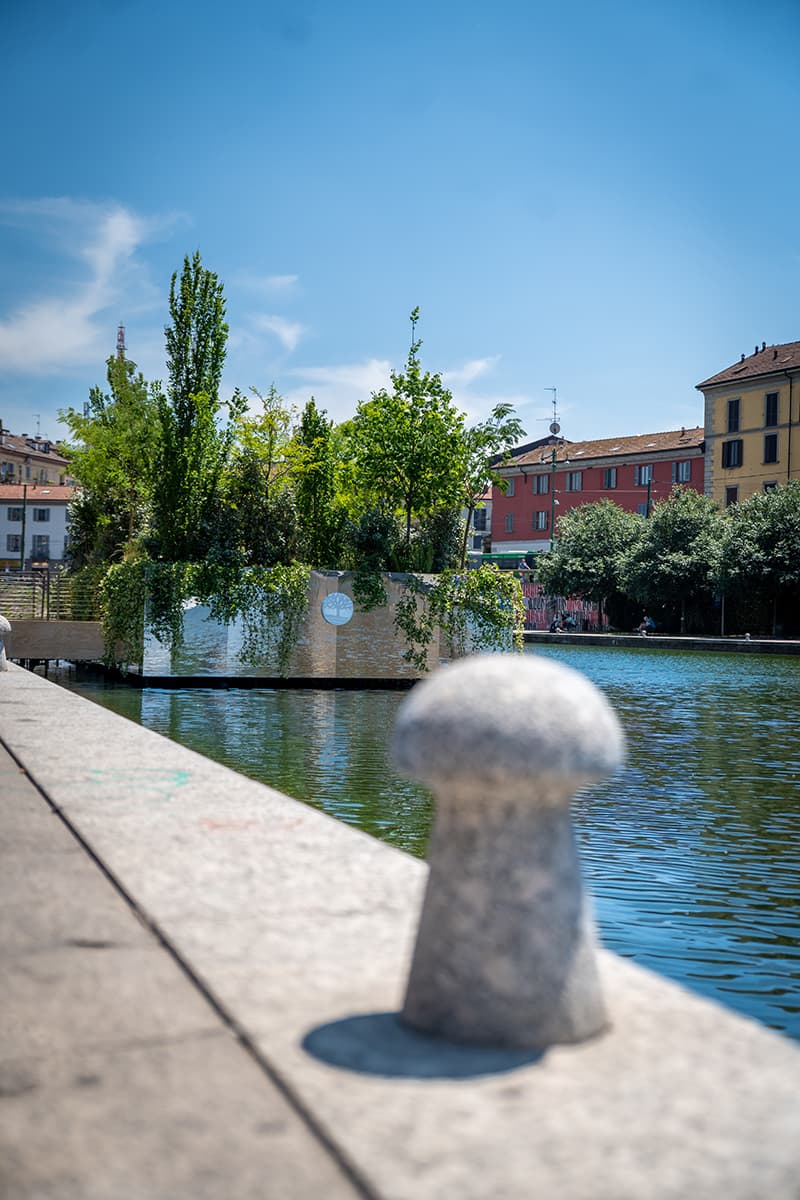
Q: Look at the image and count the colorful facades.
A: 2